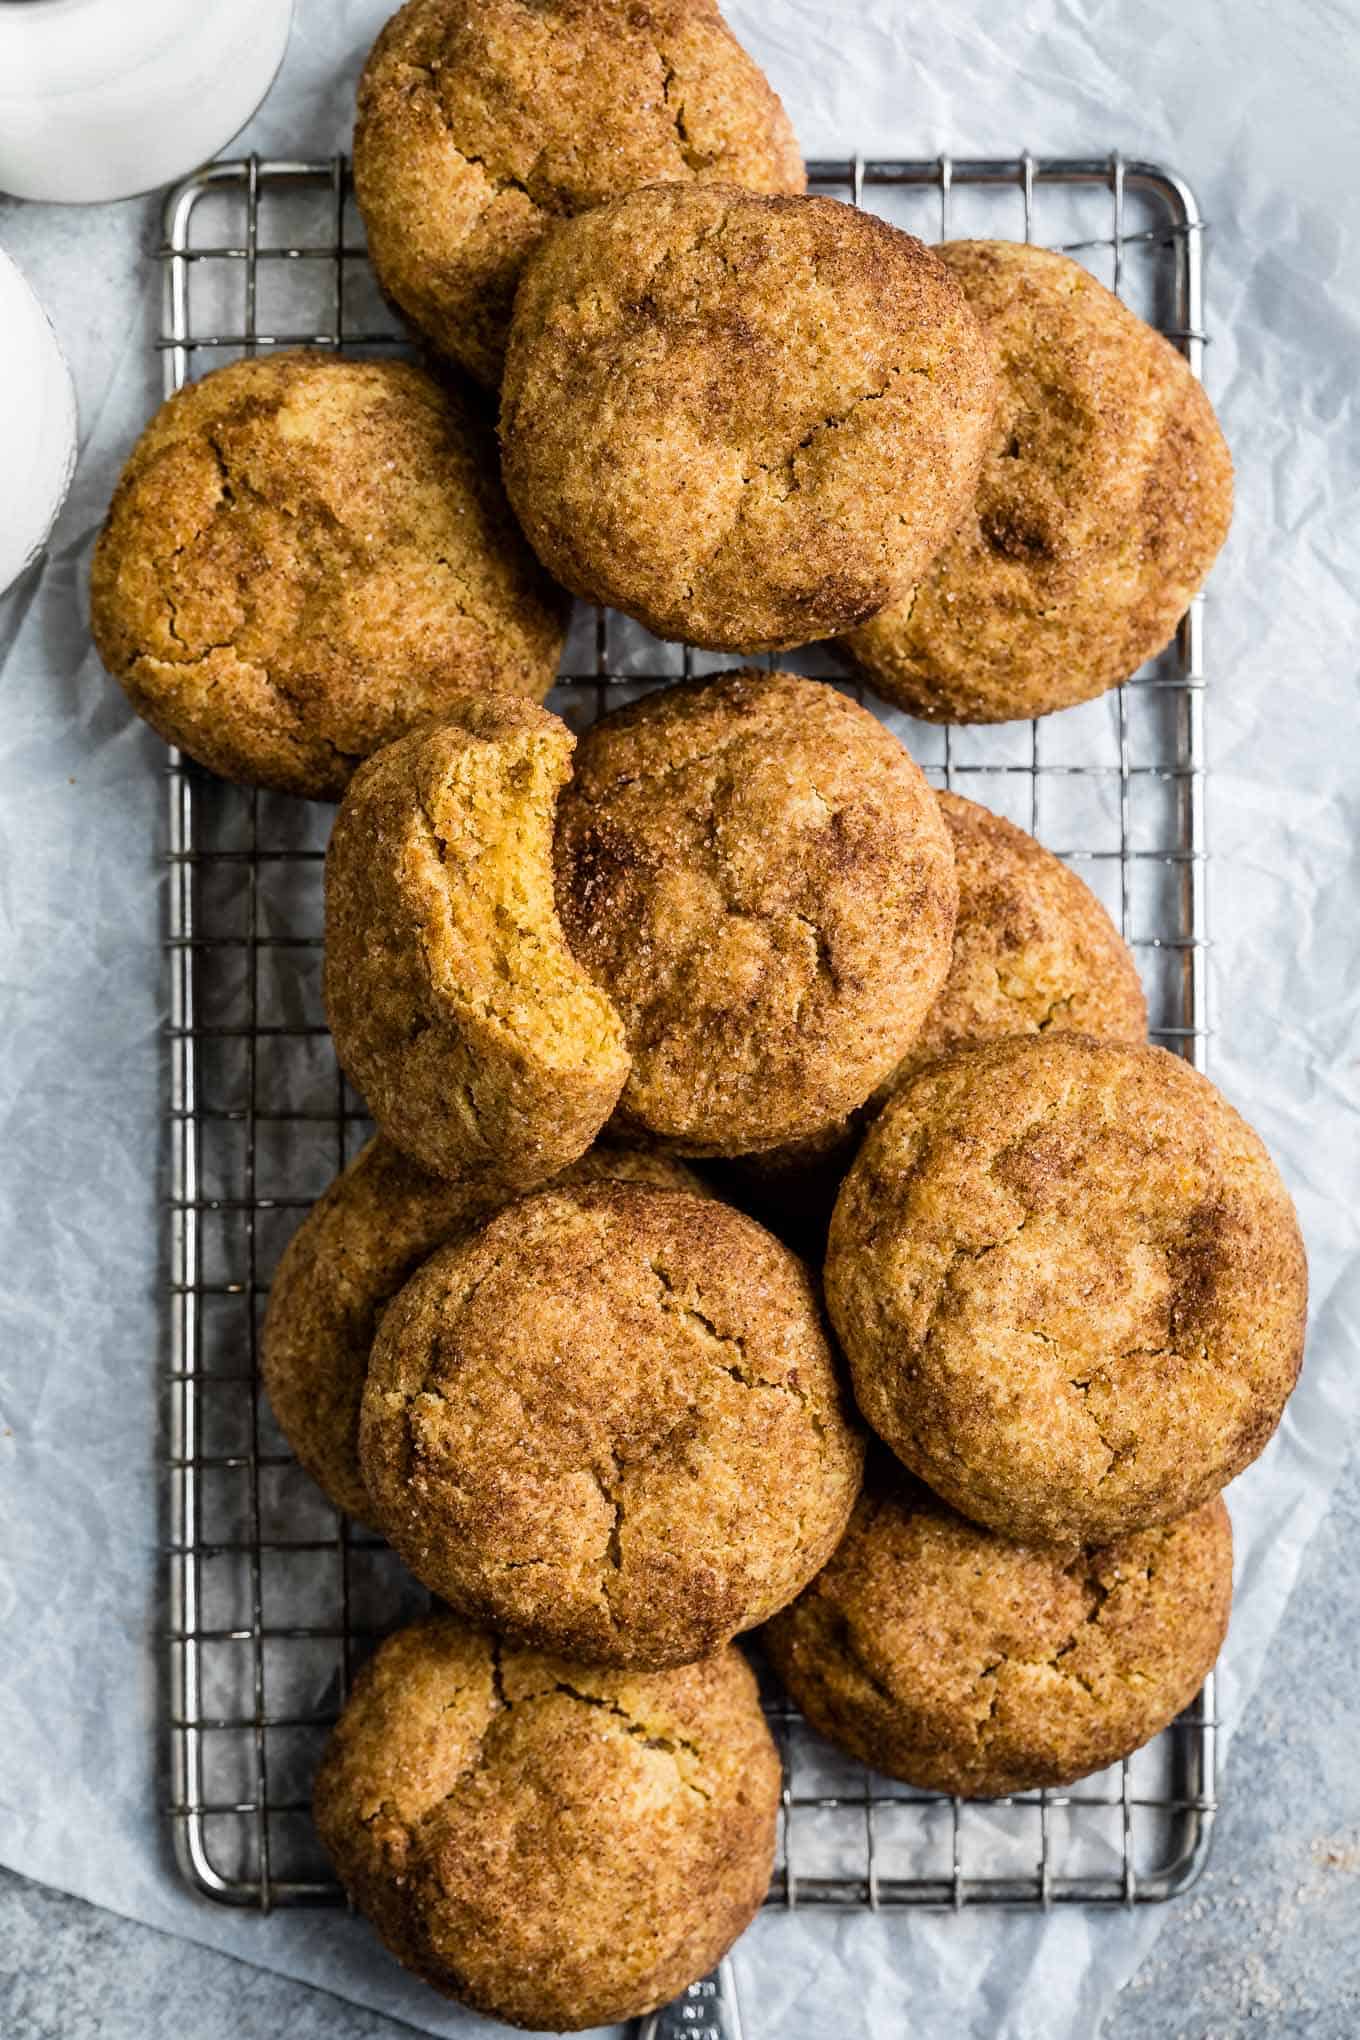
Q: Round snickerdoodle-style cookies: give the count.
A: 12